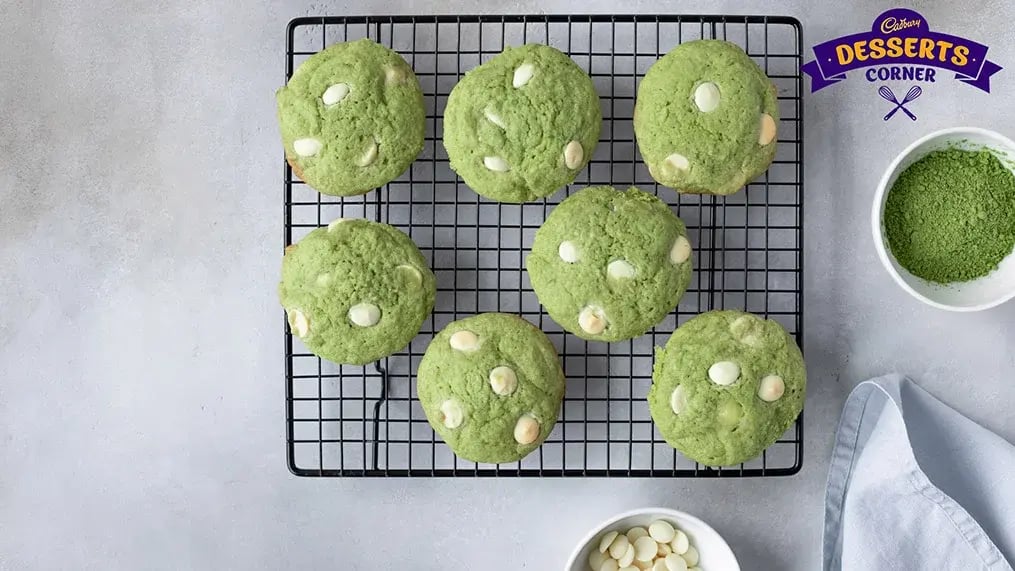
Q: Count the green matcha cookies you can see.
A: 7